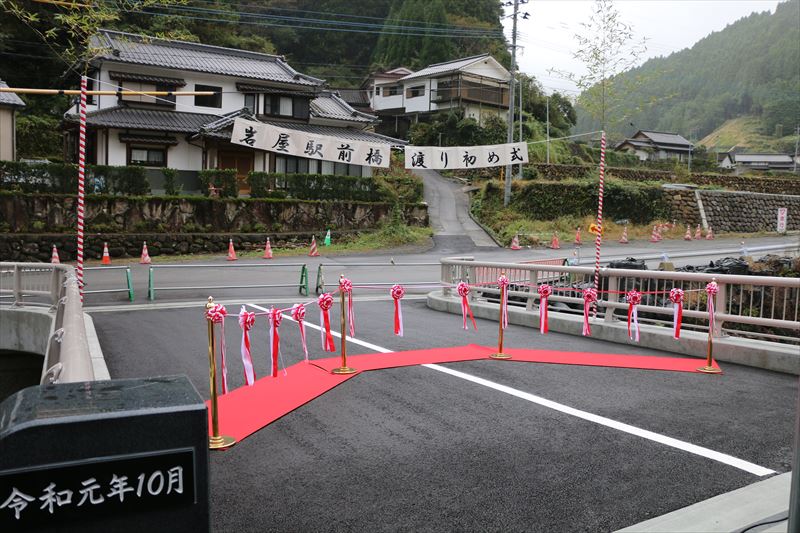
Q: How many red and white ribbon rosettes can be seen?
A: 14